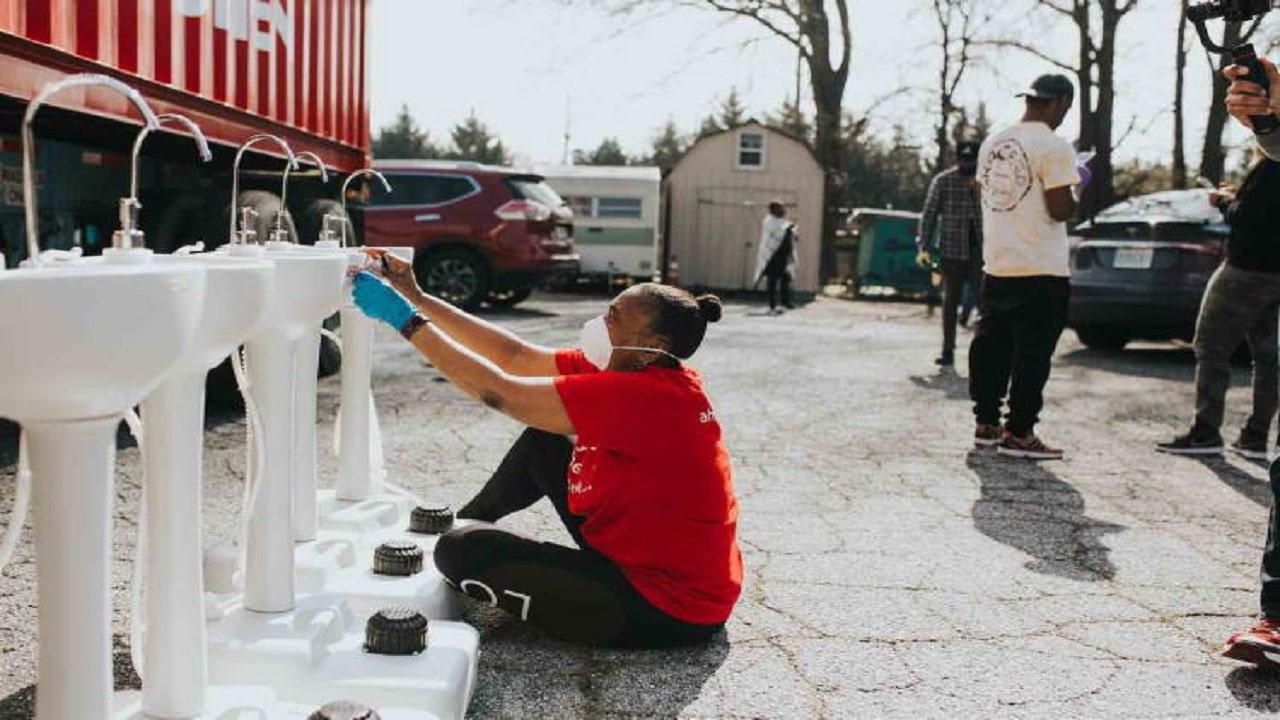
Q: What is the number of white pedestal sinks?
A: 5